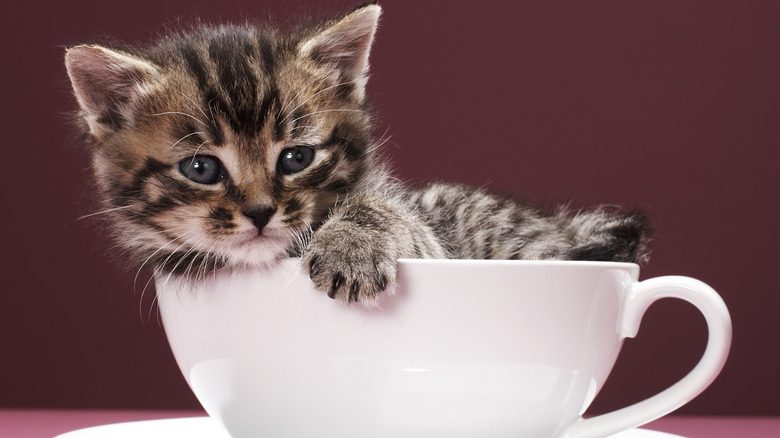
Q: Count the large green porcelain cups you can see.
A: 0